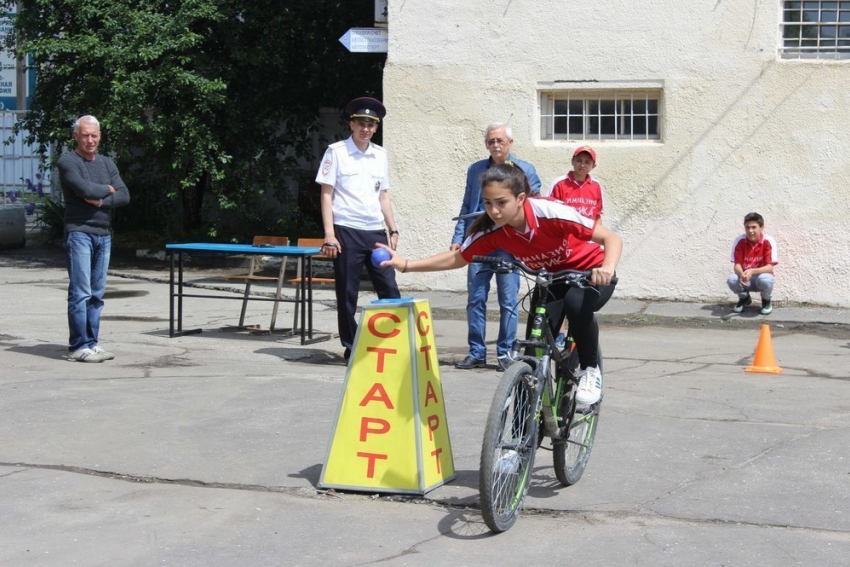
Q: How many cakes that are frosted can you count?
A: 0